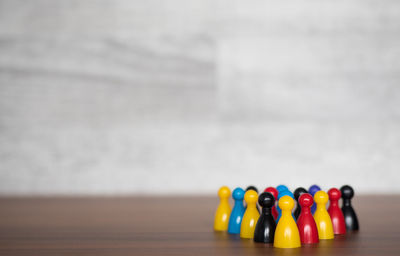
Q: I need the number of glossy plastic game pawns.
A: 15